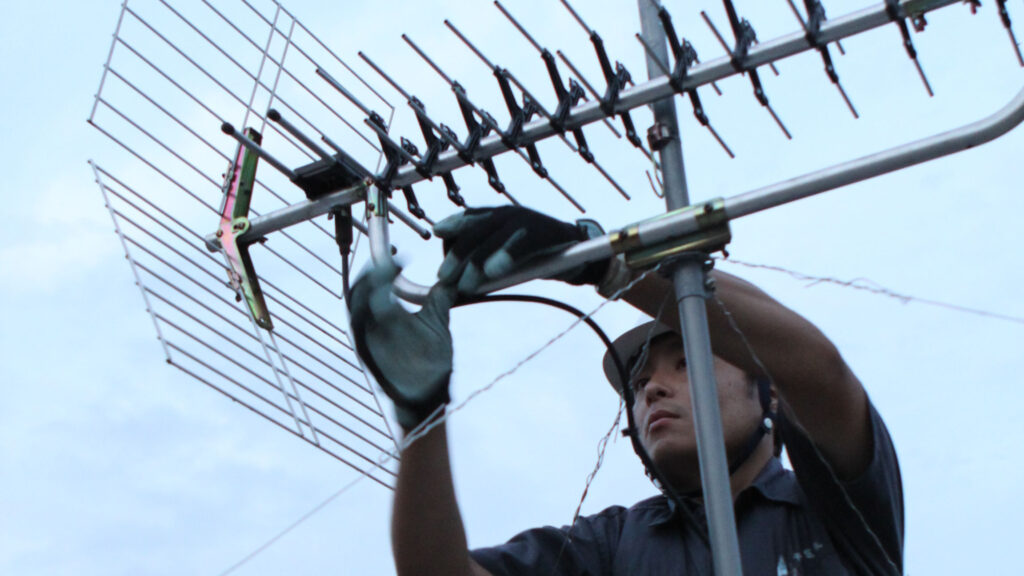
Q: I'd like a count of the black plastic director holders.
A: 11